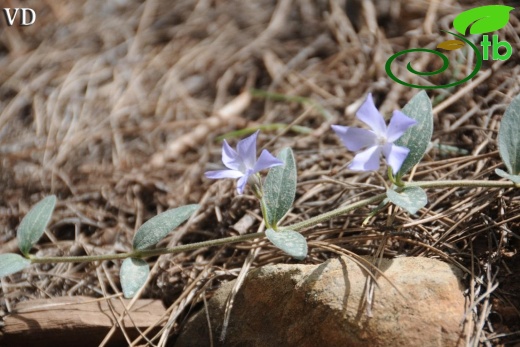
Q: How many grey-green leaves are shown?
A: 10